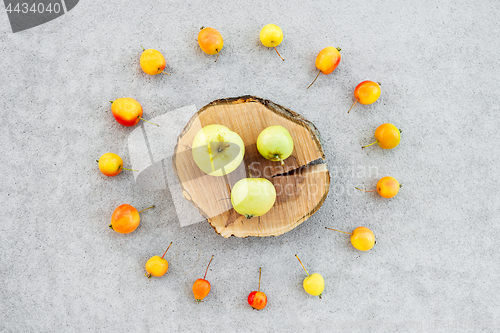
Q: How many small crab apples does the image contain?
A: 15